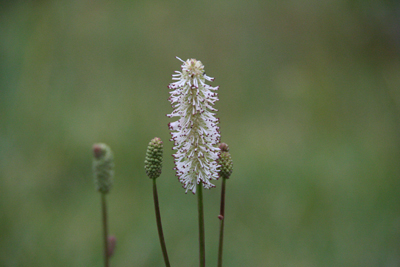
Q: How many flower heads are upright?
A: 4